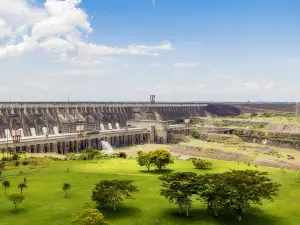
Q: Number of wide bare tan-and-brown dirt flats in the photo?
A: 1